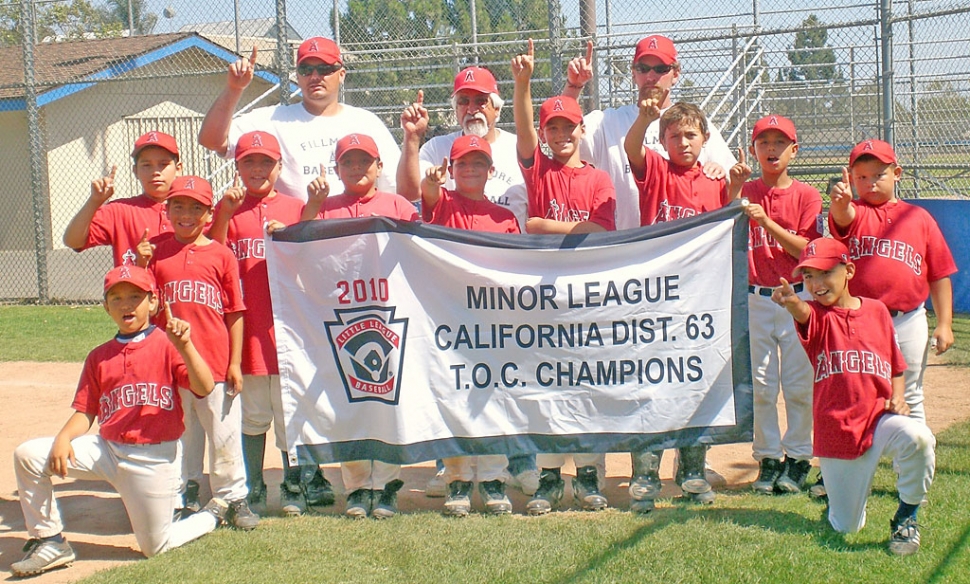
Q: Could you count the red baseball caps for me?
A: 13